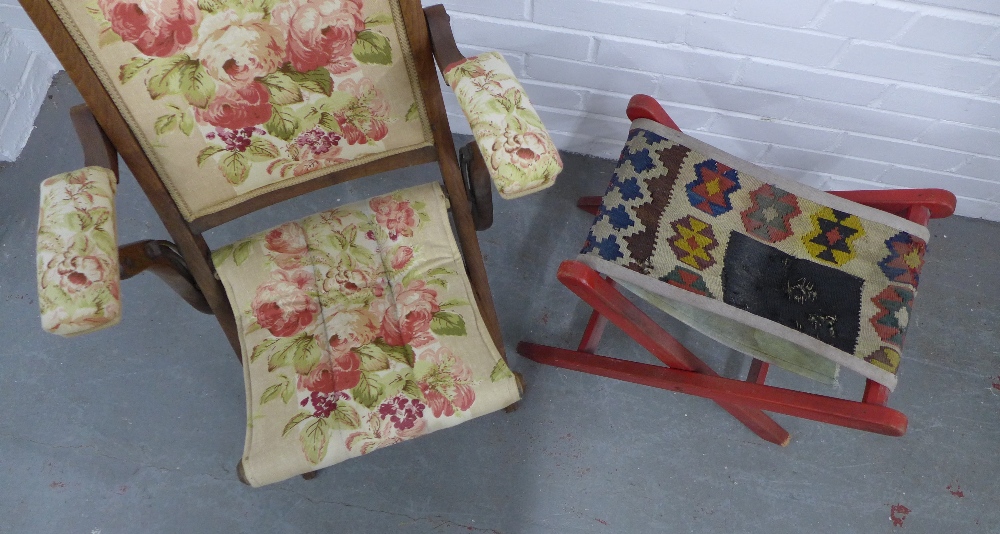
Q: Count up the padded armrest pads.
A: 2